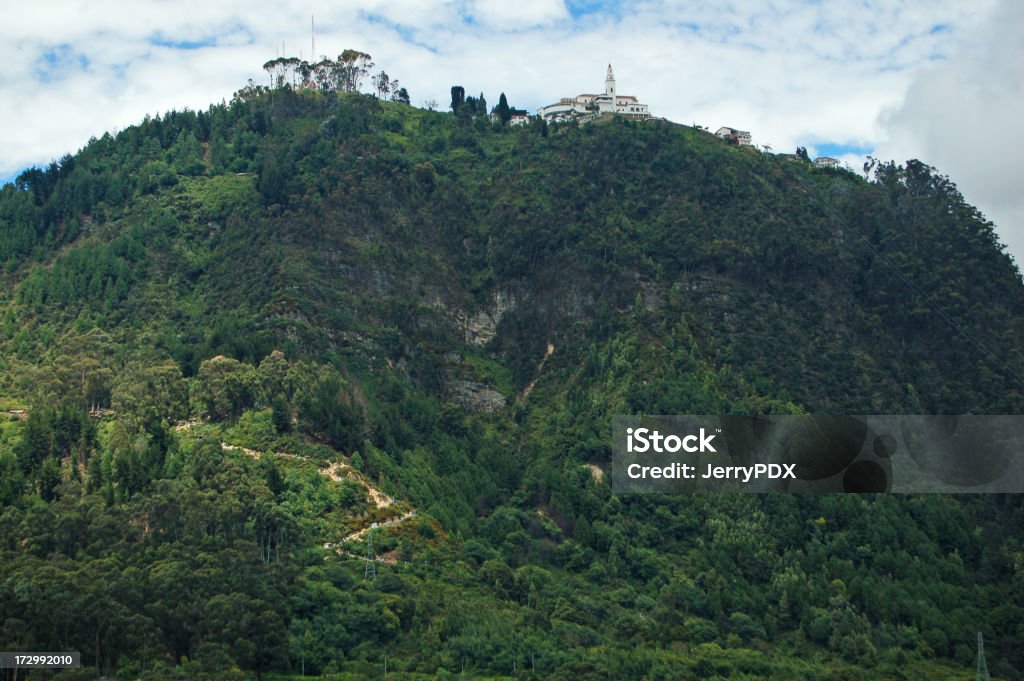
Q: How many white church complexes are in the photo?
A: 1